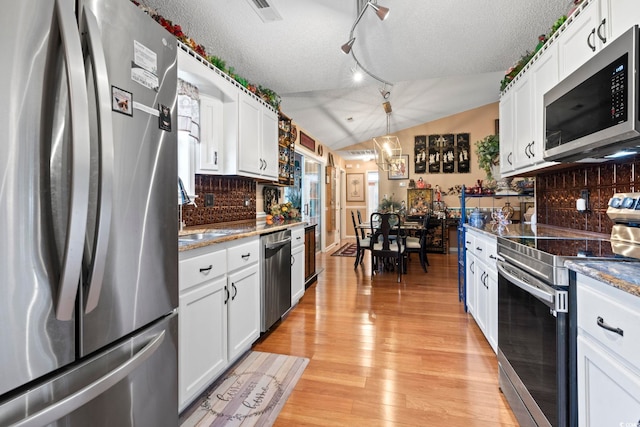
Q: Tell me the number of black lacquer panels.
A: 4